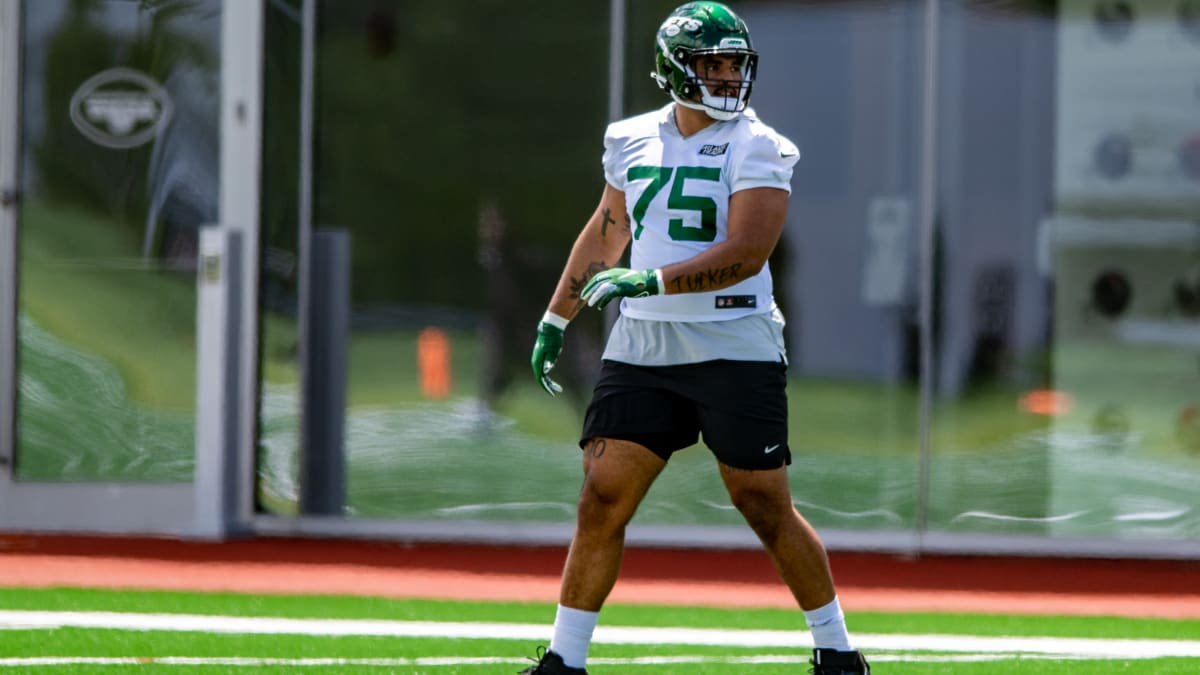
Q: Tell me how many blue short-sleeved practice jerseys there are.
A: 0